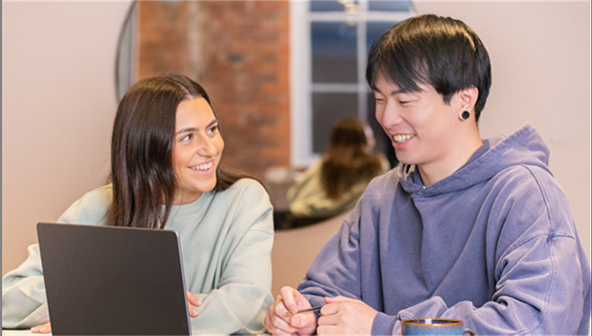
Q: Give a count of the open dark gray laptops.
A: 1